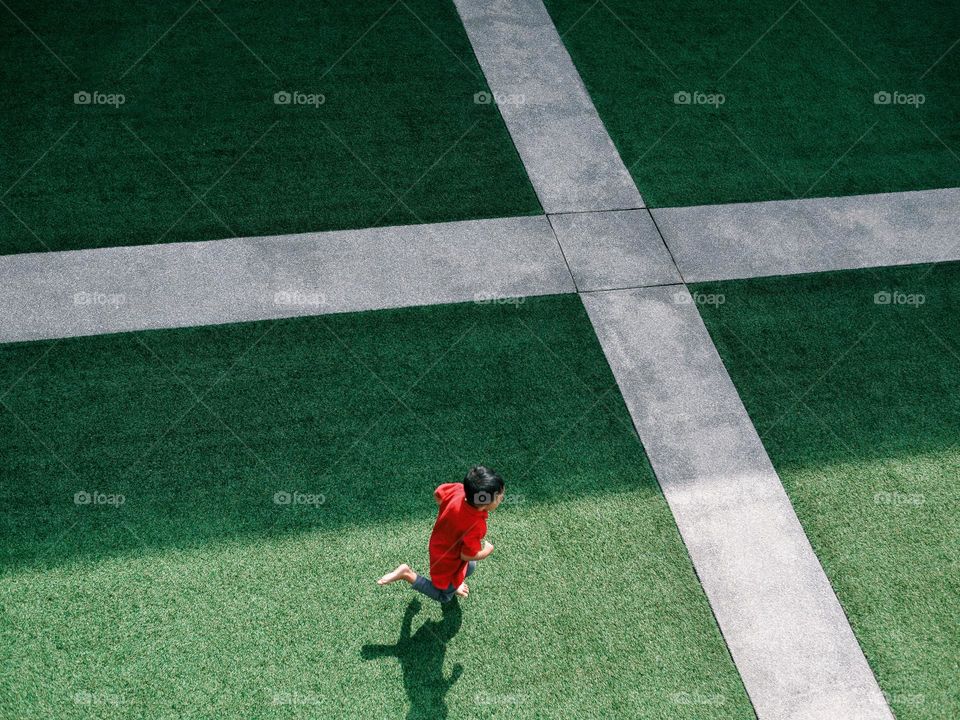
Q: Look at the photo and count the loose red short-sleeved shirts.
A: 1